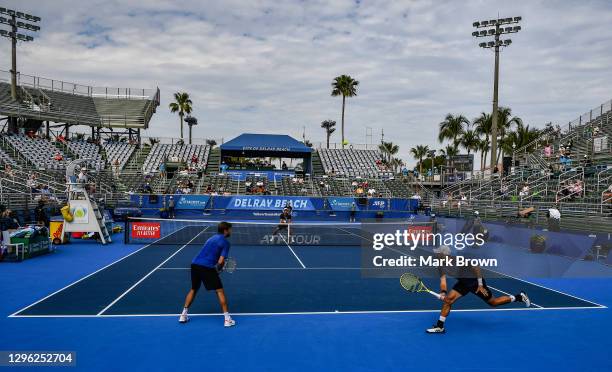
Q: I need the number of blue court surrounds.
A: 1